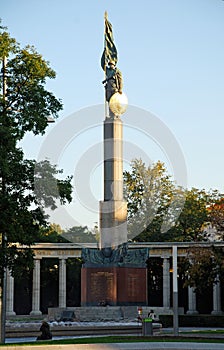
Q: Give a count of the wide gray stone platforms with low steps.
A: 1